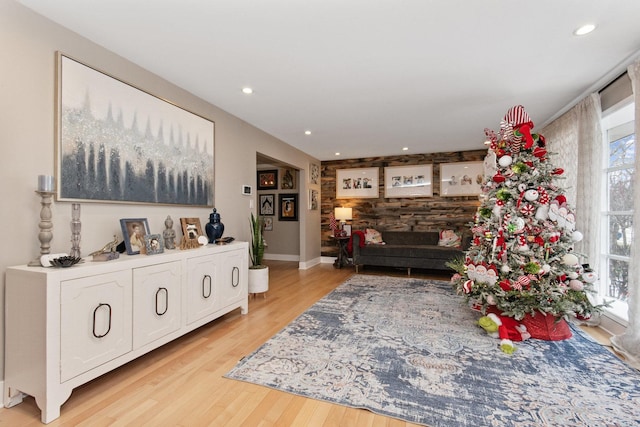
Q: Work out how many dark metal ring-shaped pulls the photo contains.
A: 4